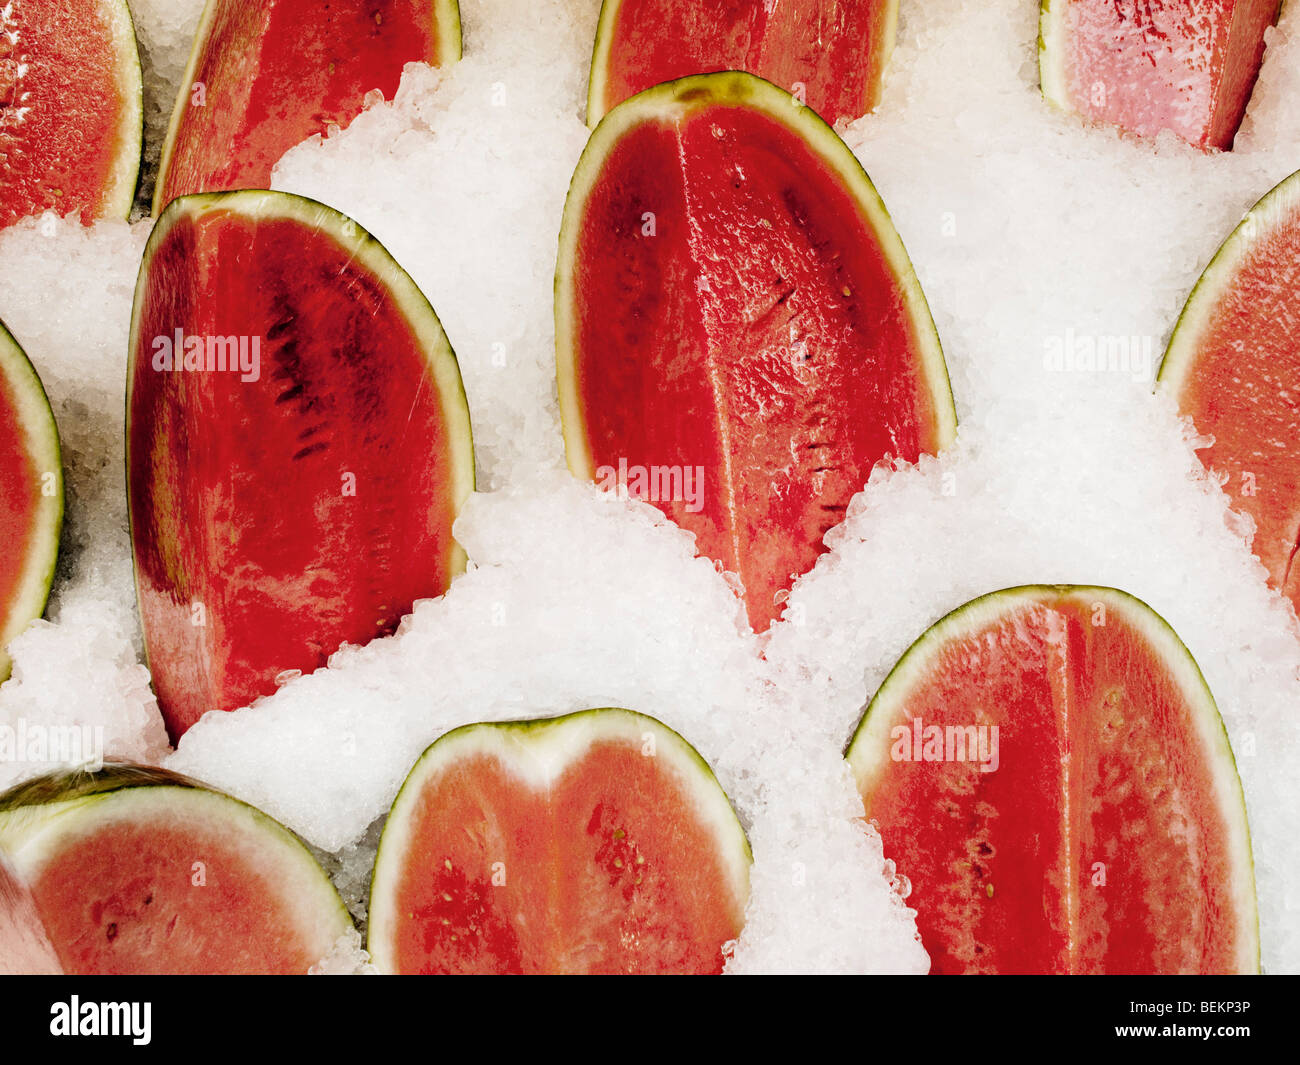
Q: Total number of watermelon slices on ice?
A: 11